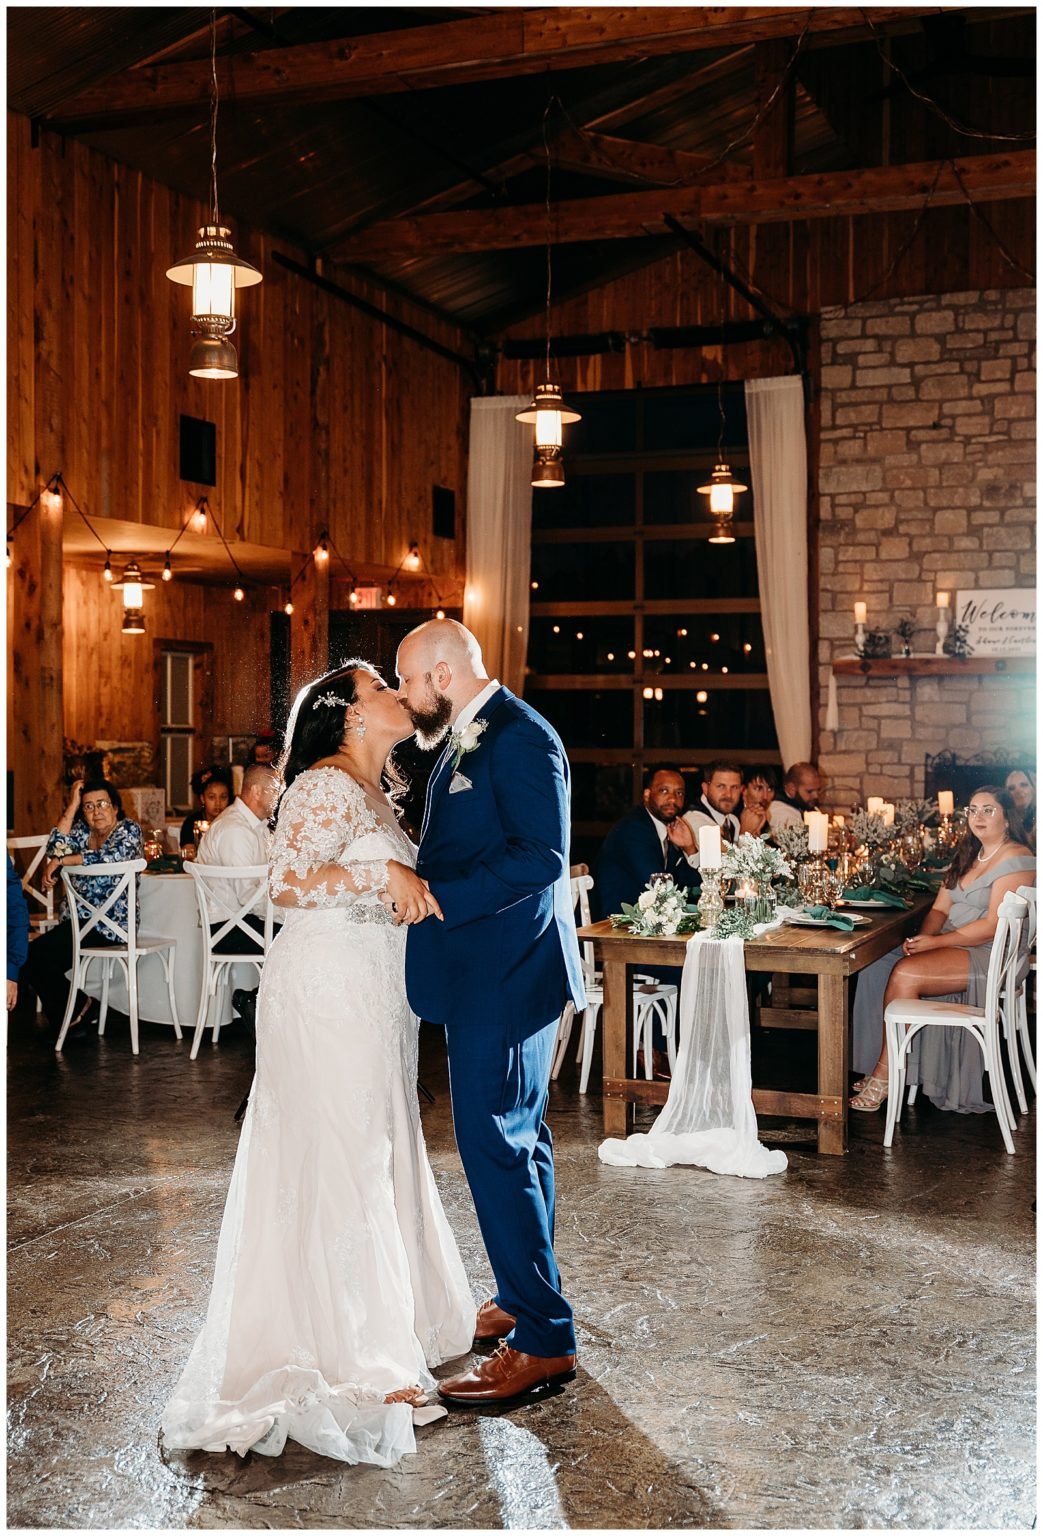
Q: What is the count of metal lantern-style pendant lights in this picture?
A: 4